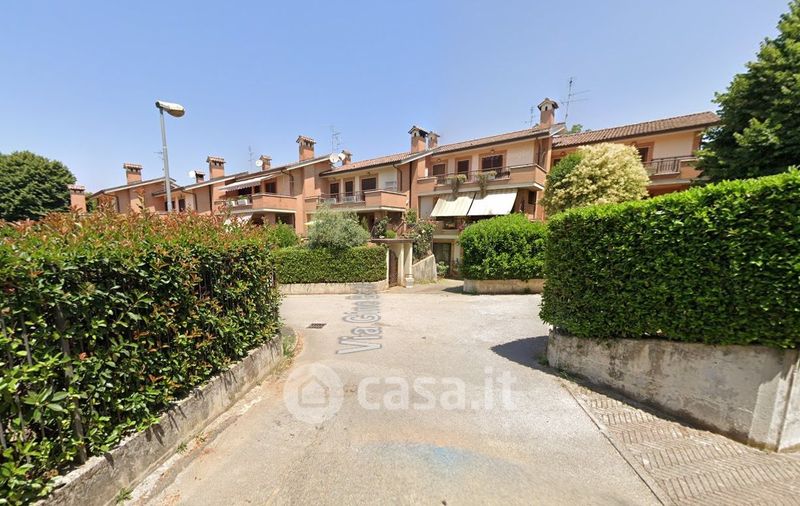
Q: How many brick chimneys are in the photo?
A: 10